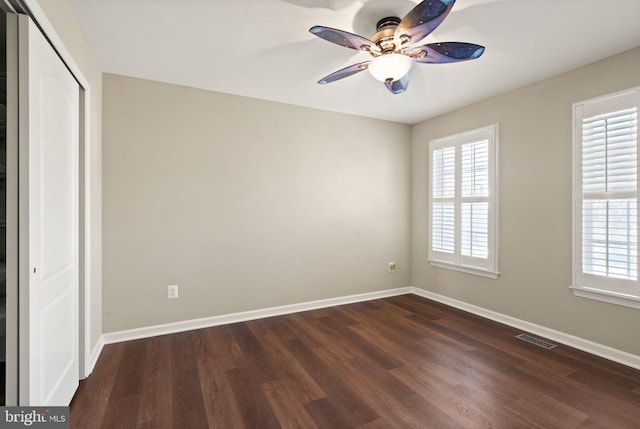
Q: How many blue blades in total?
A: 5